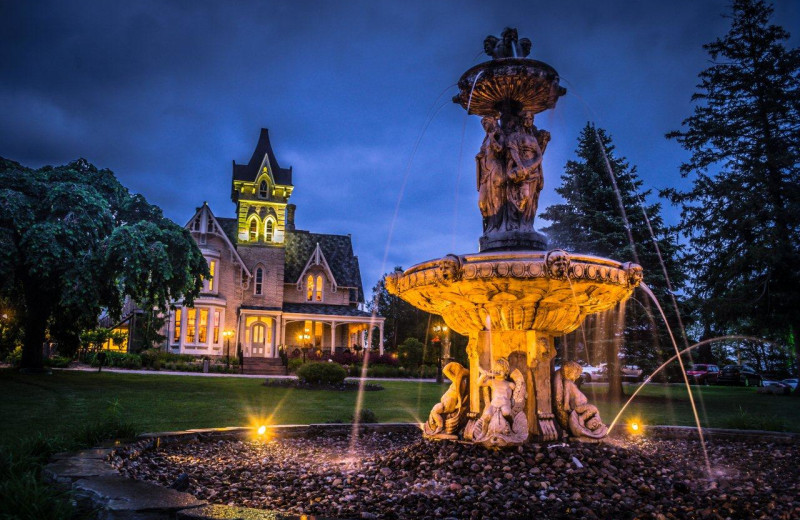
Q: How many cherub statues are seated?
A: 3